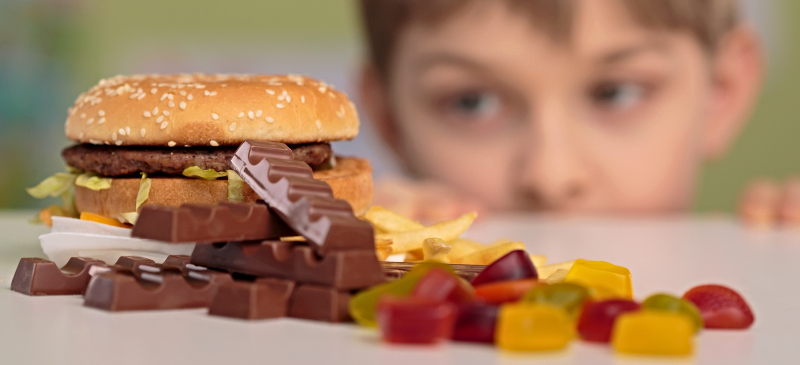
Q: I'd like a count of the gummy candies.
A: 13